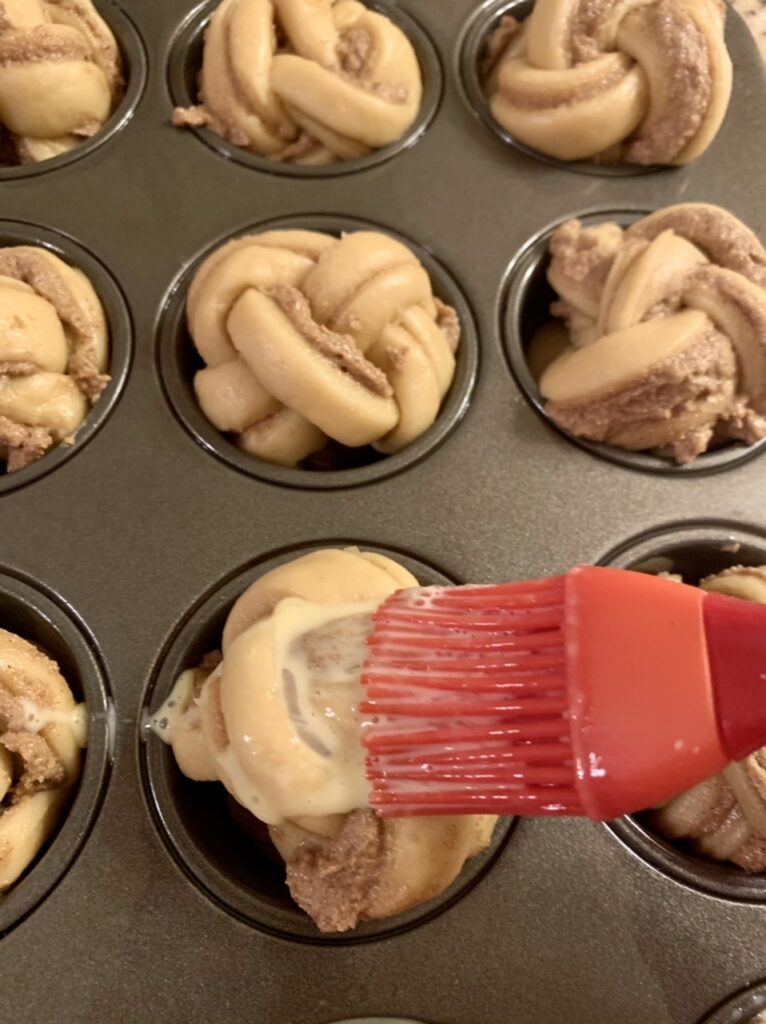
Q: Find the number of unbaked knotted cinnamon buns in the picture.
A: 9